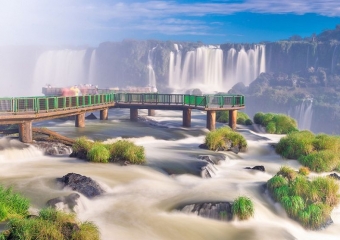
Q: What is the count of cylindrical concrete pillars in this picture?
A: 8